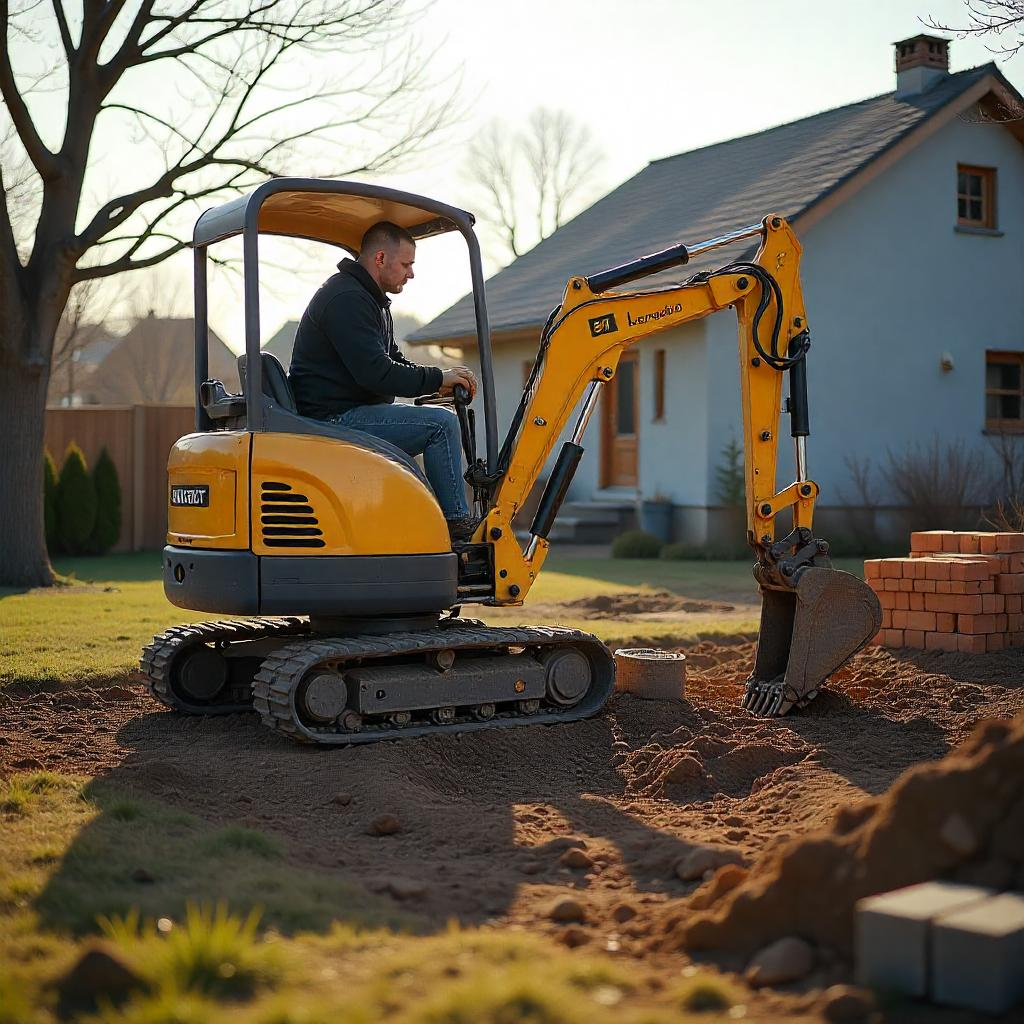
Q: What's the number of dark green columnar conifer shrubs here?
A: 3